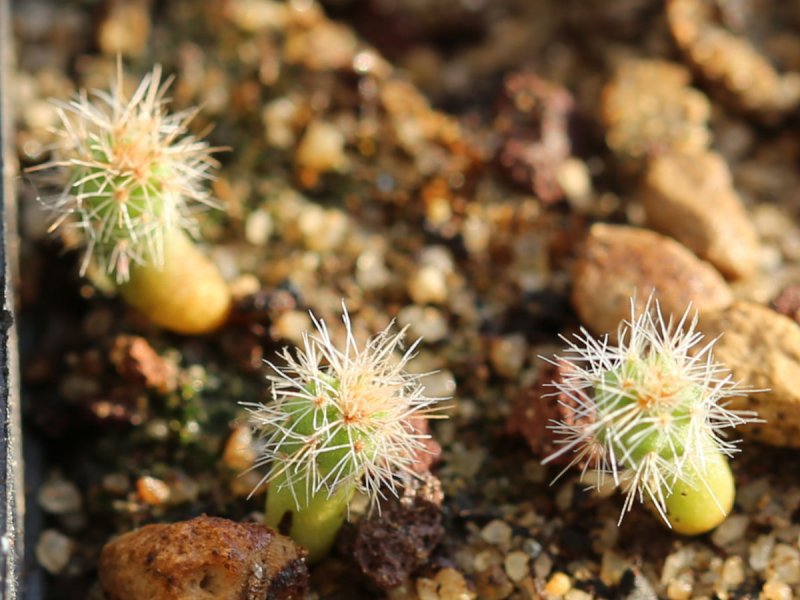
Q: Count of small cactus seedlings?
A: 3